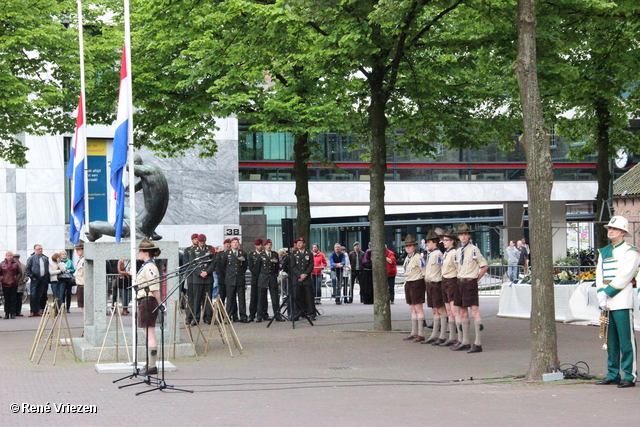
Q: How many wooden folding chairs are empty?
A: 0